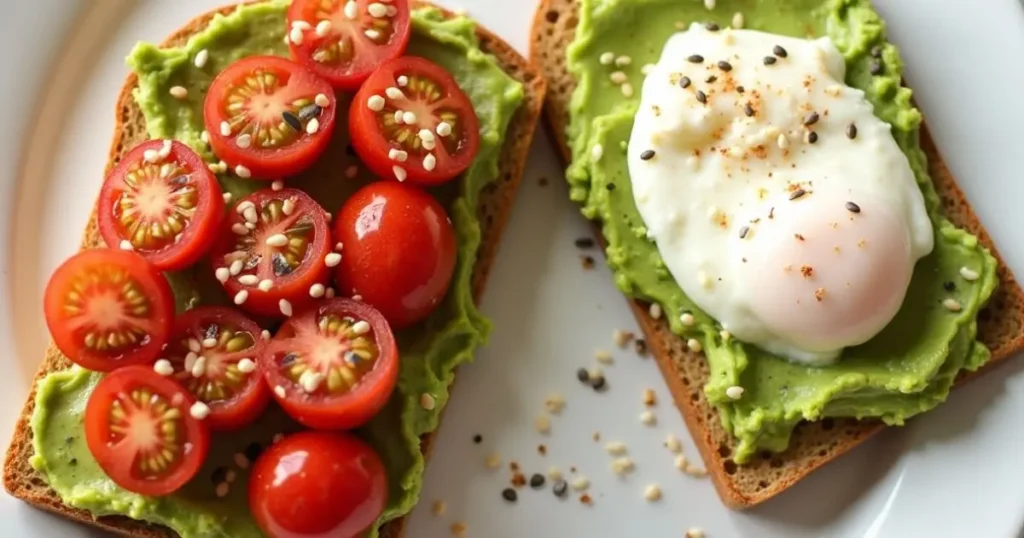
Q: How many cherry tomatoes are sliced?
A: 9